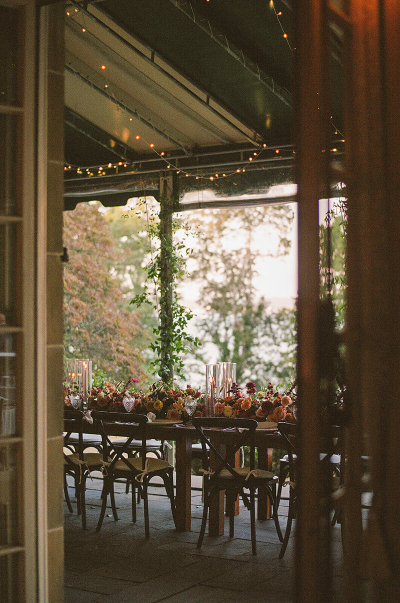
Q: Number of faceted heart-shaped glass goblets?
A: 3